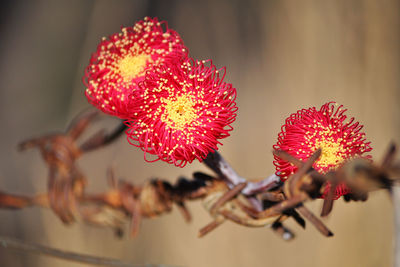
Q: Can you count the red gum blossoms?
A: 3